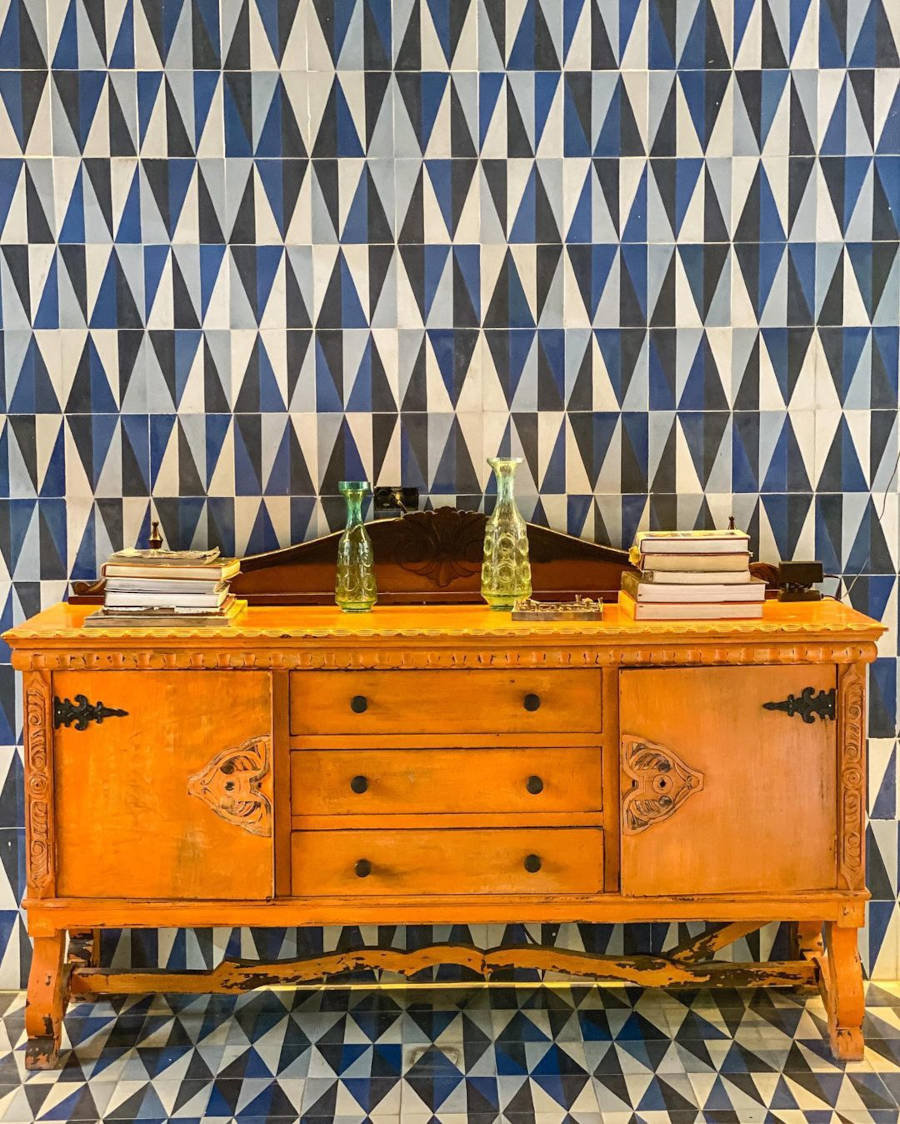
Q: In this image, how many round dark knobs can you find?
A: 6